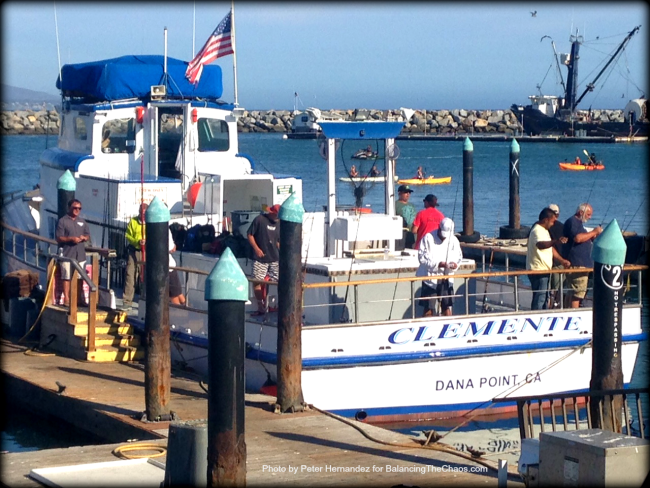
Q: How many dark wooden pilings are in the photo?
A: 7